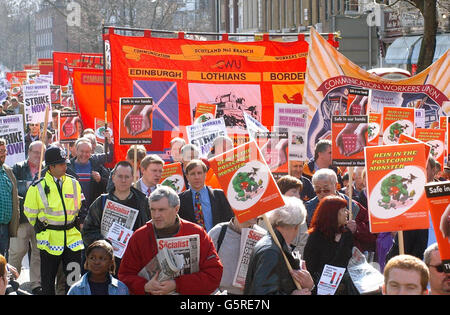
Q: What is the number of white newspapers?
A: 3